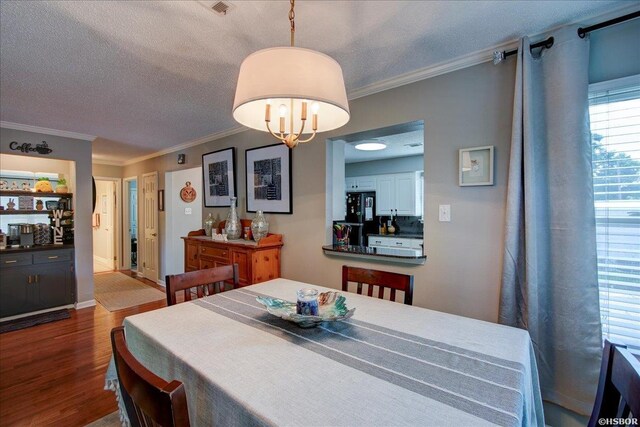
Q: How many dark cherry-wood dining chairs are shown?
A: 4